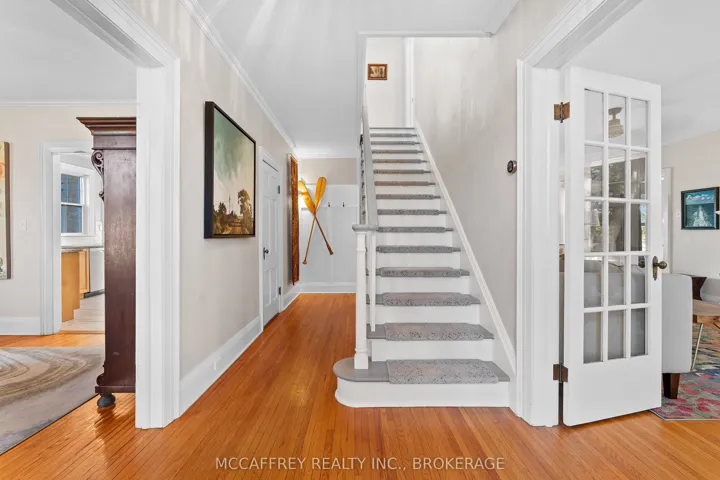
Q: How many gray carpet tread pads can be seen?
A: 14